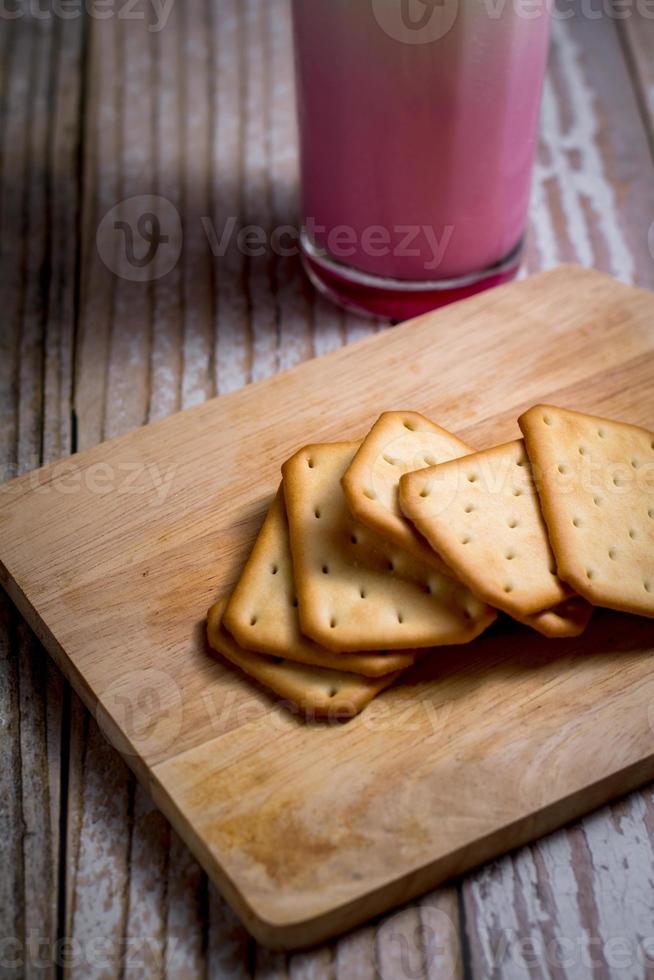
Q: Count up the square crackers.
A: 6